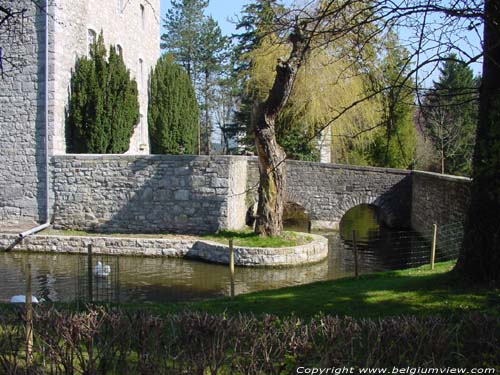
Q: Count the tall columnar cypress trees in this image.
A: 2